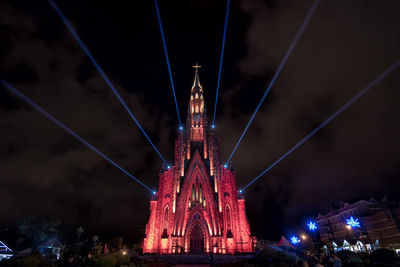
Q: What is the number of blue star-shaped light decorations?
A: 3